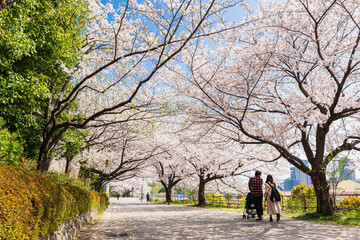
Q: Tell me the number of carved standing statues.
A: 0